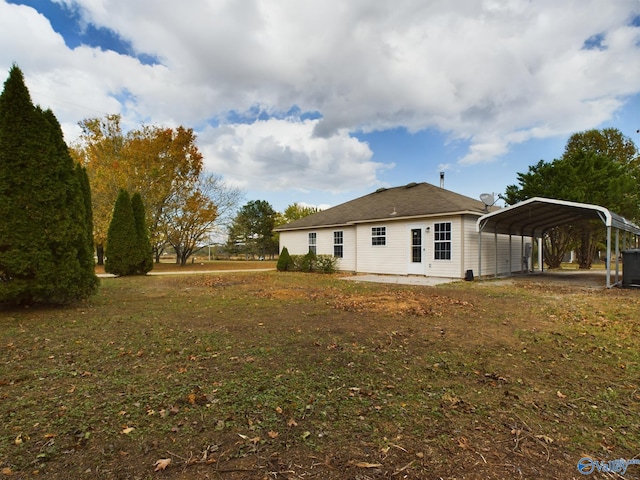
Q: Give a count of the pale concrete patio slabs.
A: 1